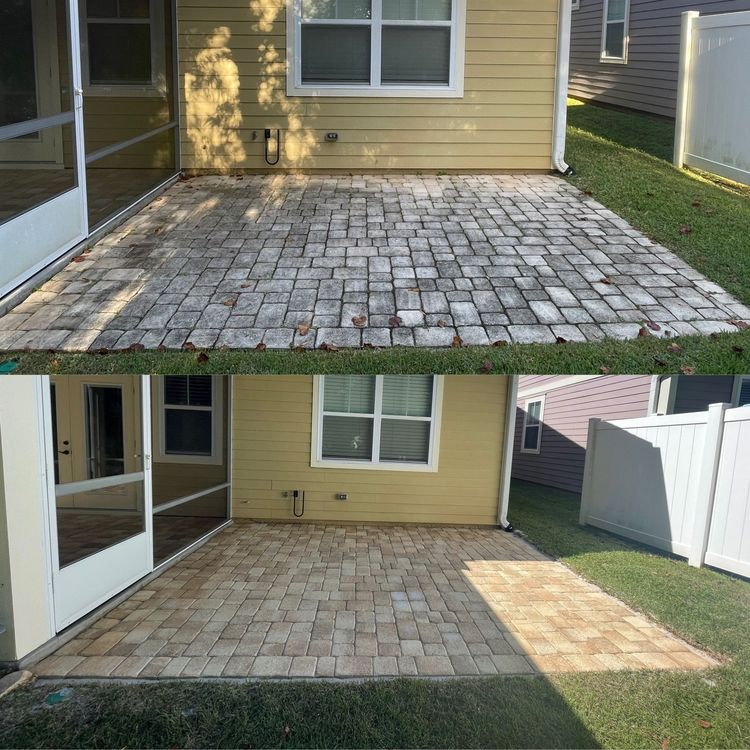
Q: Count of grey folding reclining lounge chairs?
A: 0